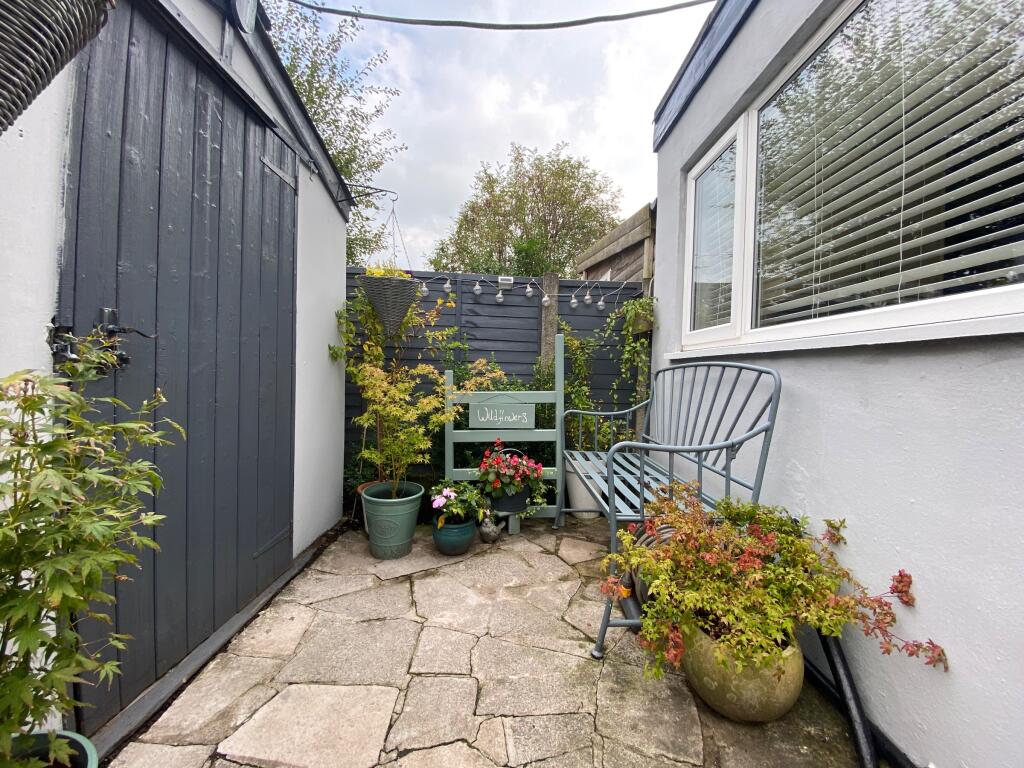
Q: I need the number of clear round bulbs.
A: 9